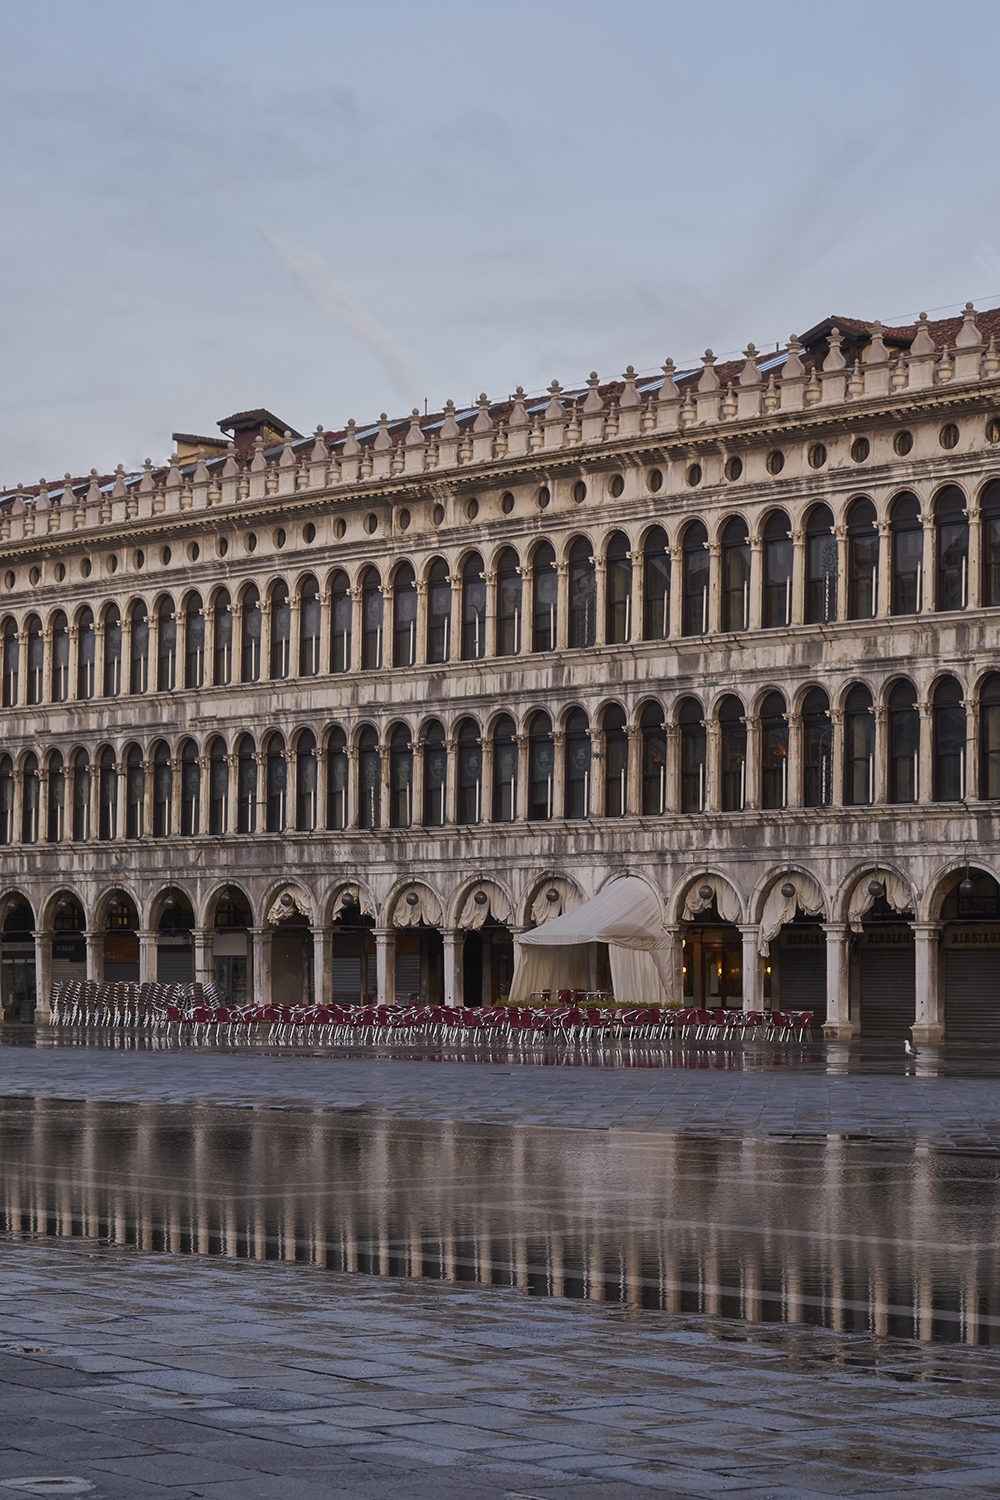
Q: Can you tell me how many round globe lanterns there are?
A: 14